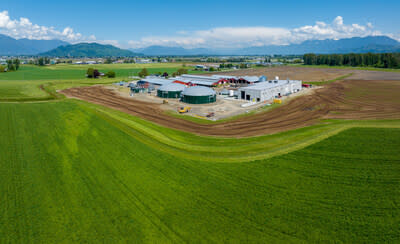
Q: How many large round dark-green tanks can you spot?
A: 2